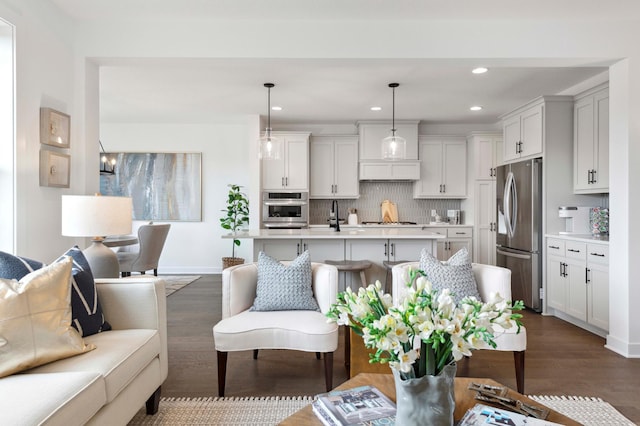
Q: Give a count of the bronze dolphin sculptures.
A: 0